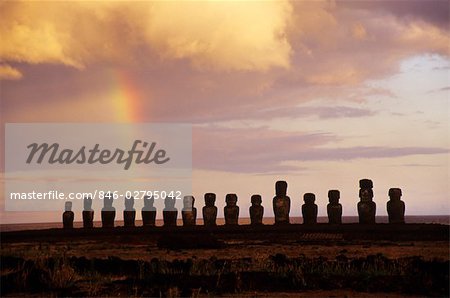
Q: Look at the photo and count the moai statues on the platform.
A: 15